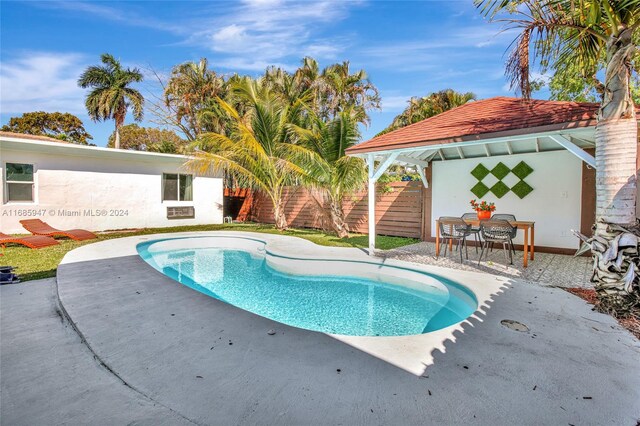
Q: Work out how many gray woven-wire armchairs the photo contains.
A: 4